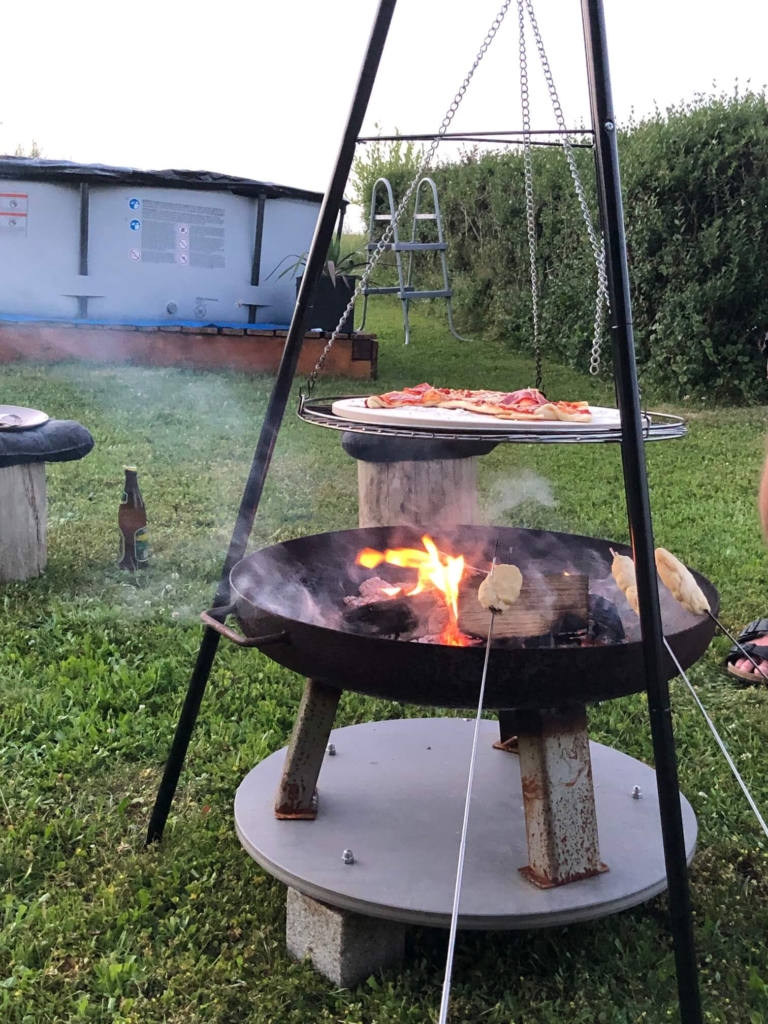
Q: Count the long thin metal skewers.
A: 3